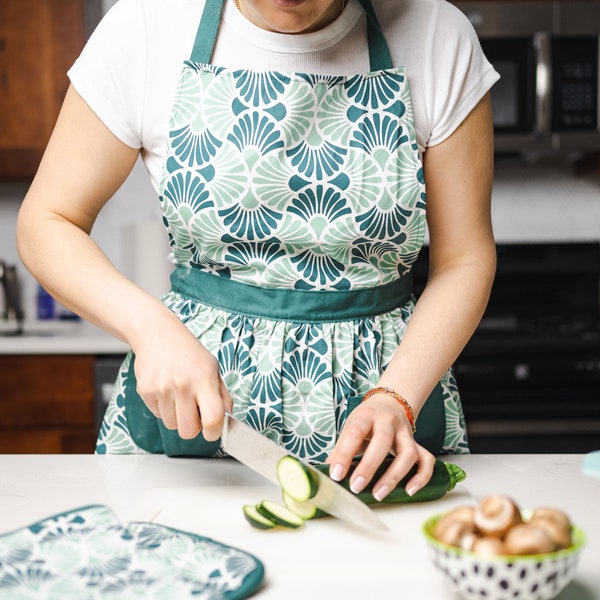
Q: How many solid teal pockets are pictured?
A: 2